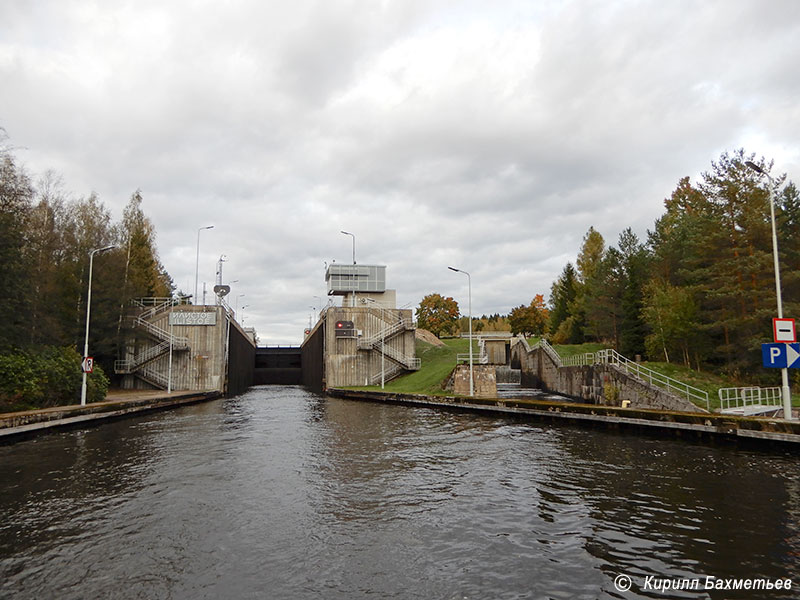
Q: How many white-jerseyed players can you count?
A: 0